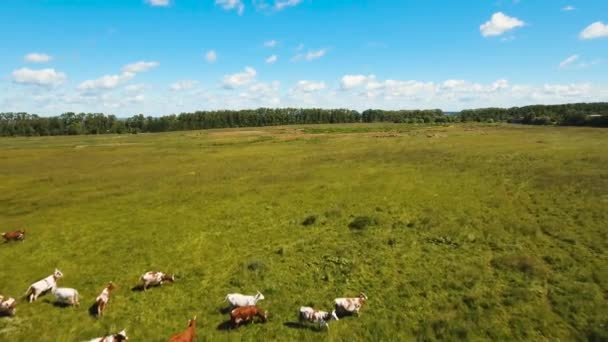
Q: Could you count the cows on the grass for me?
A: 12